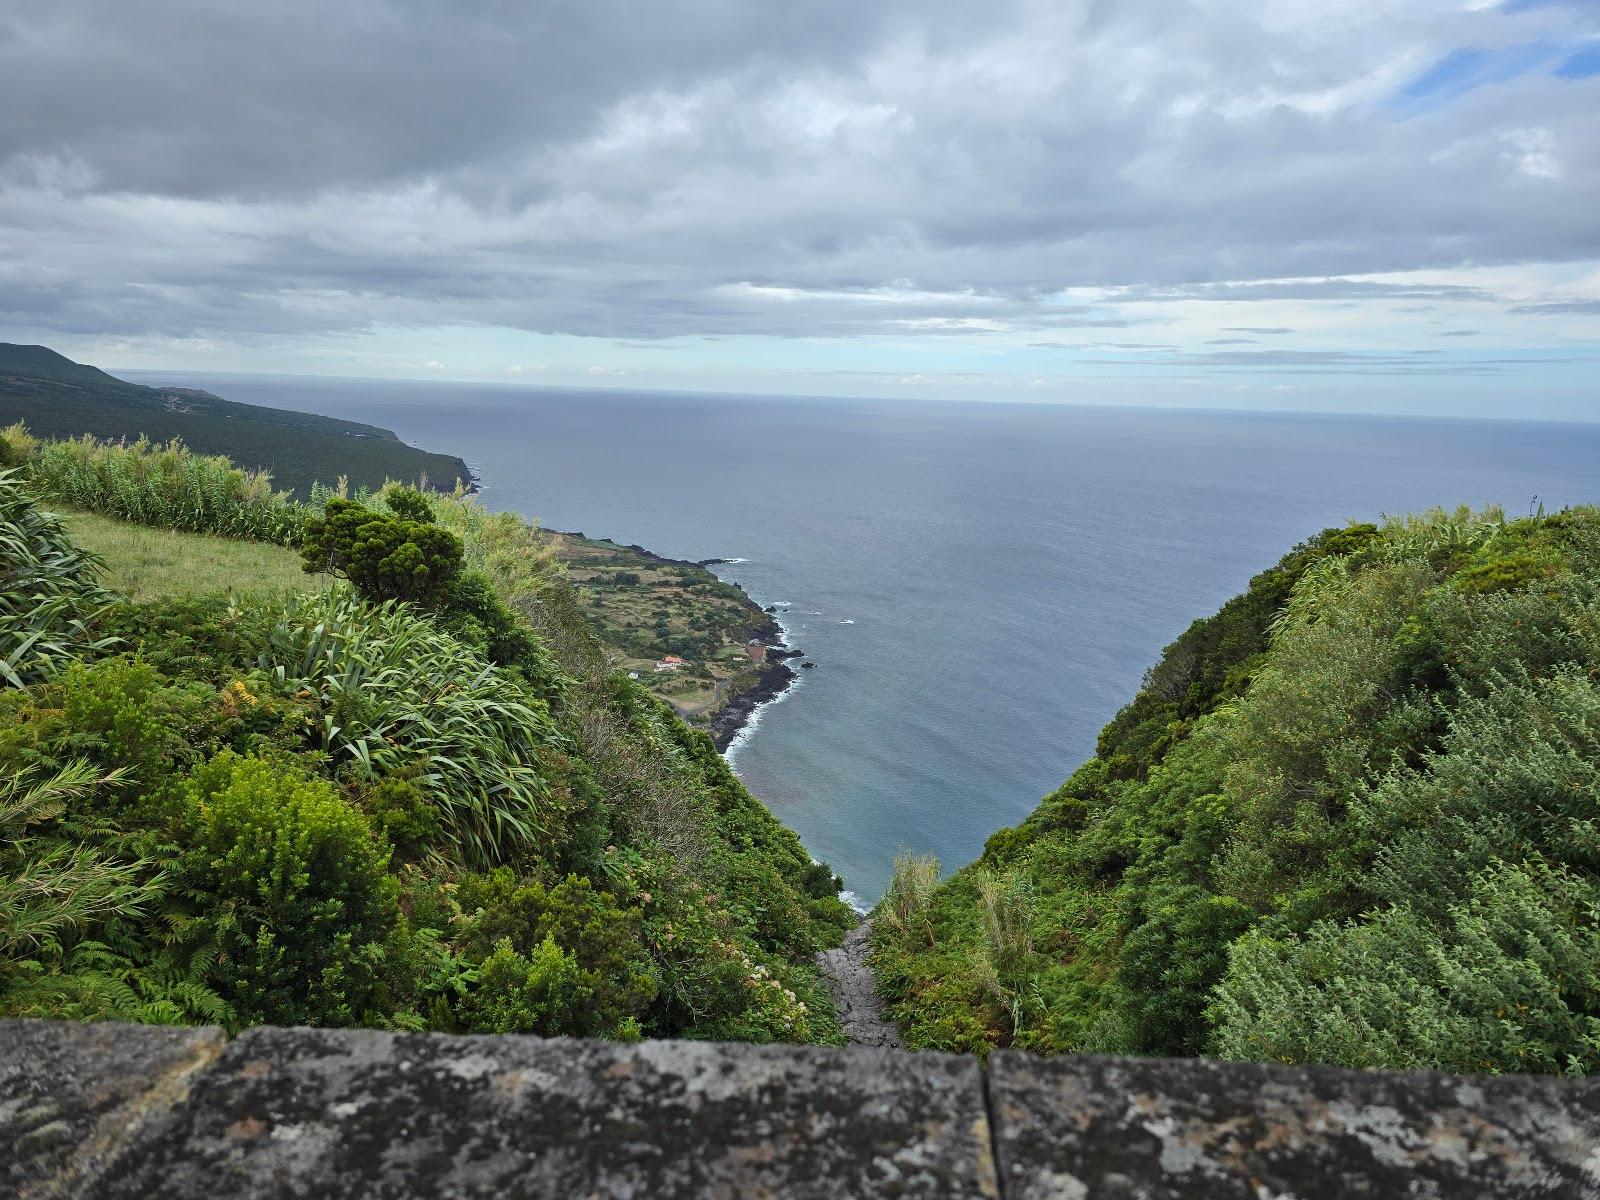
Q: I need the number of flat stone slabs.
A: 3